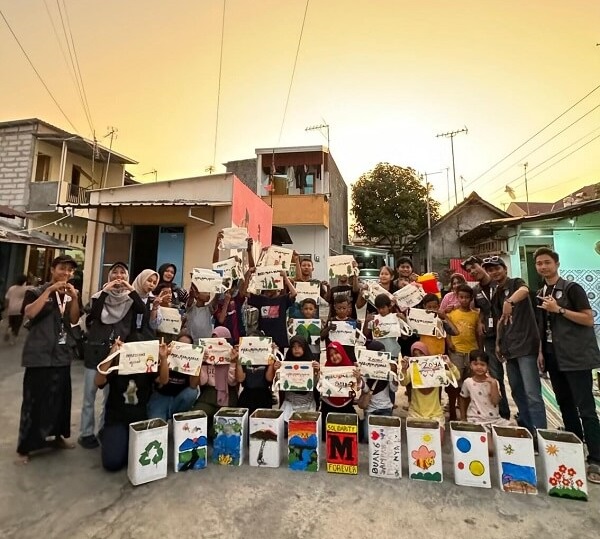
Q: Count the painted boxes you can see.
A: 11